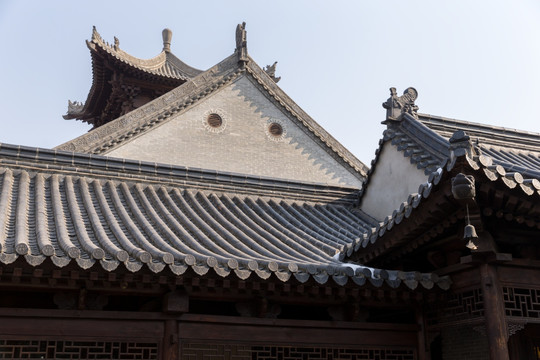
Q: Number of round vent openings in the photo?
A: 2